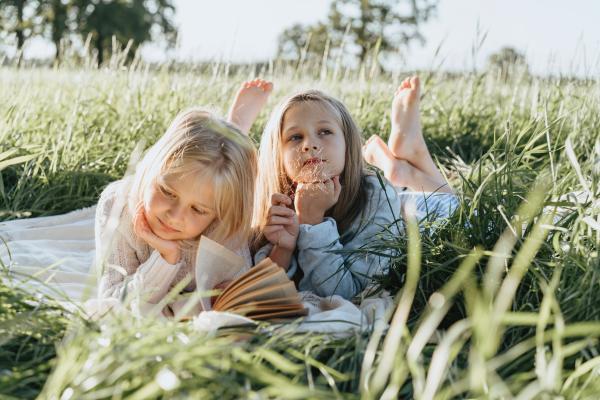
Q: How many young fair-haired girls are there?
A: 2